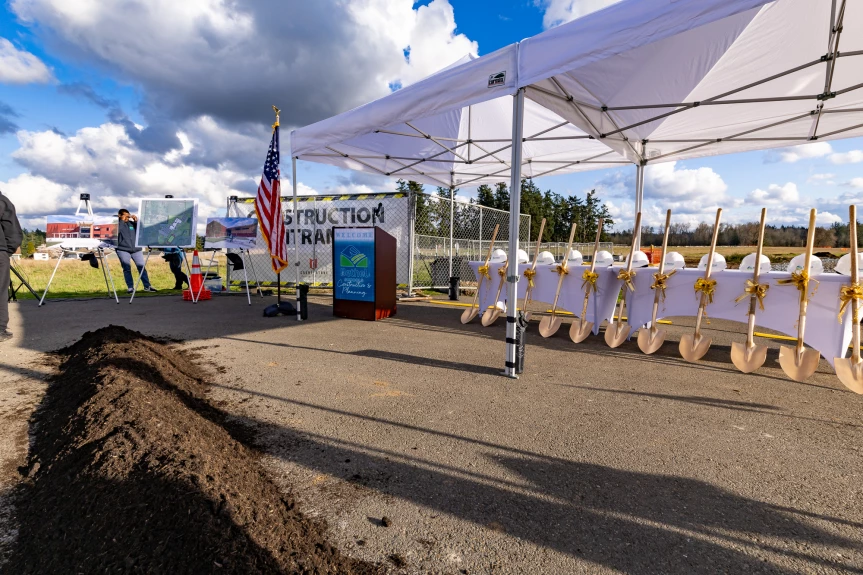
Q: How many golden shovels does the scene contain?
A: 11